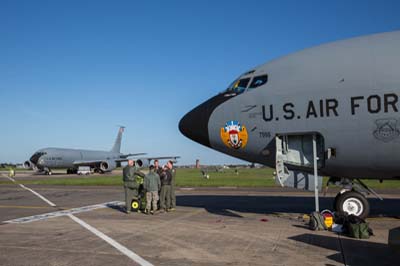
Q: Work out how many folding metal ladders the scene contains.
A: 1